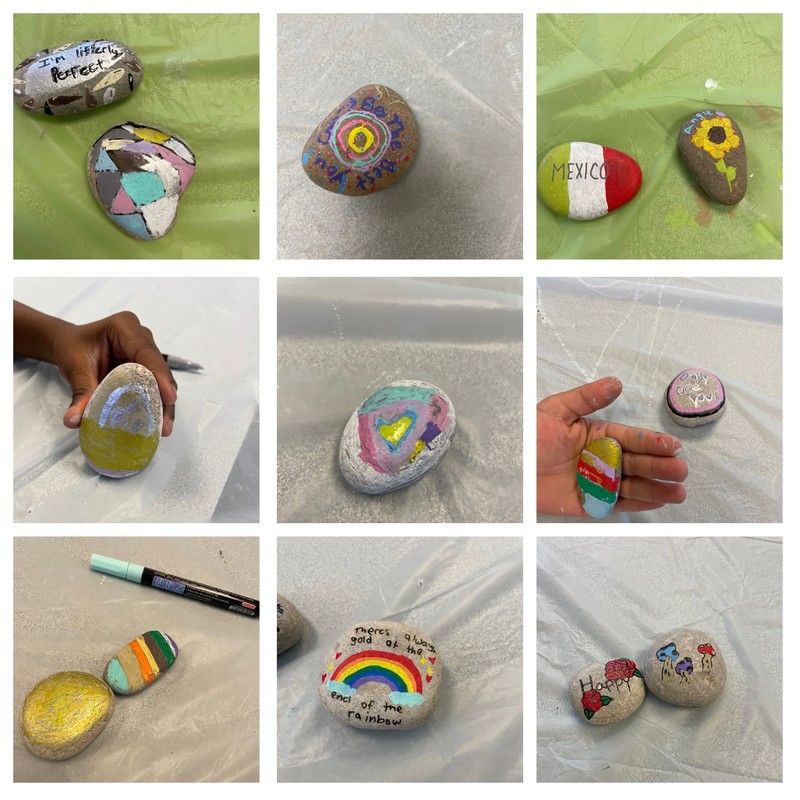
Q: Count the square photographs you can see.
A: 9